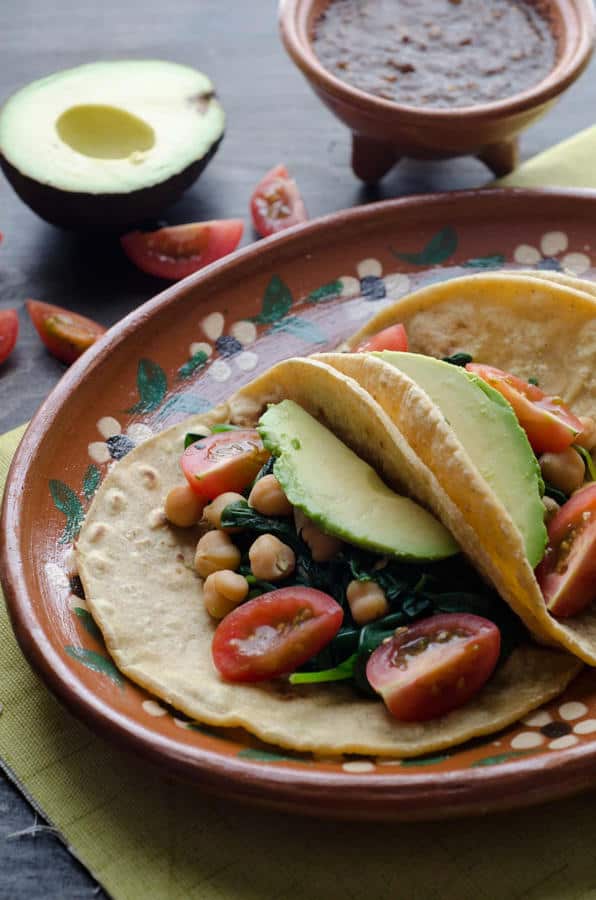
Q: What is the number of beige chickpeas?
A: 11